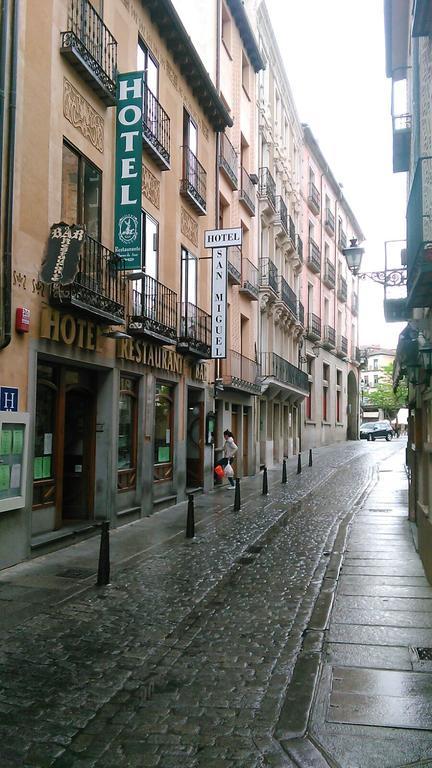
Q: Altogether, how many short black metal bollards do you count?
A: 7